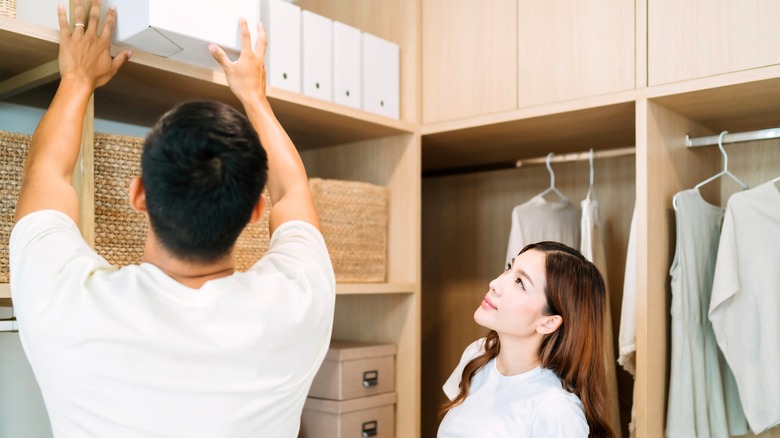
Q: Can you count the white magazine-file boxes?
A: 4